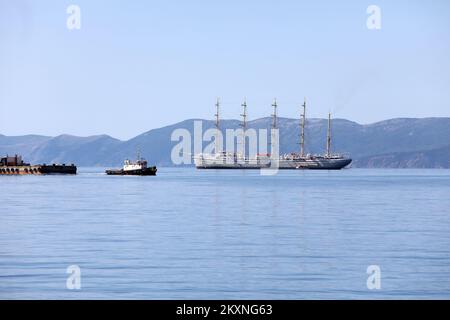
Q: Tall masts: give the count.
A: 5